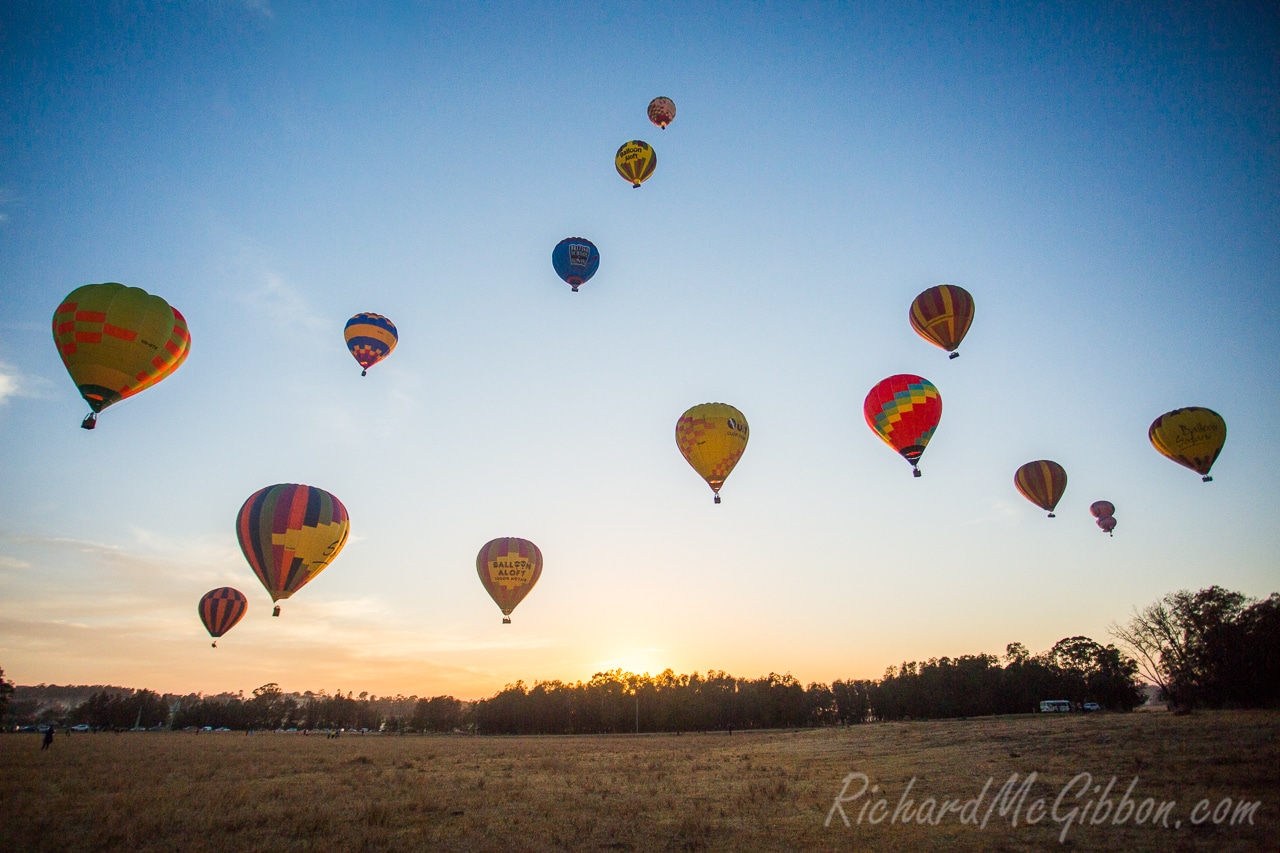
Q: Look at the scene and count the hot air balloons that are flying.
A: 14